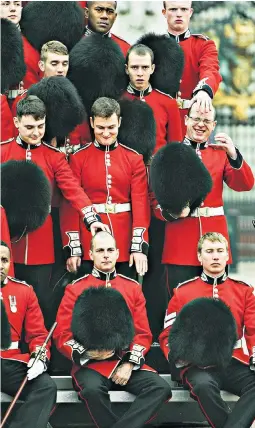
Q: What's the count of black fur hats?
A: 11